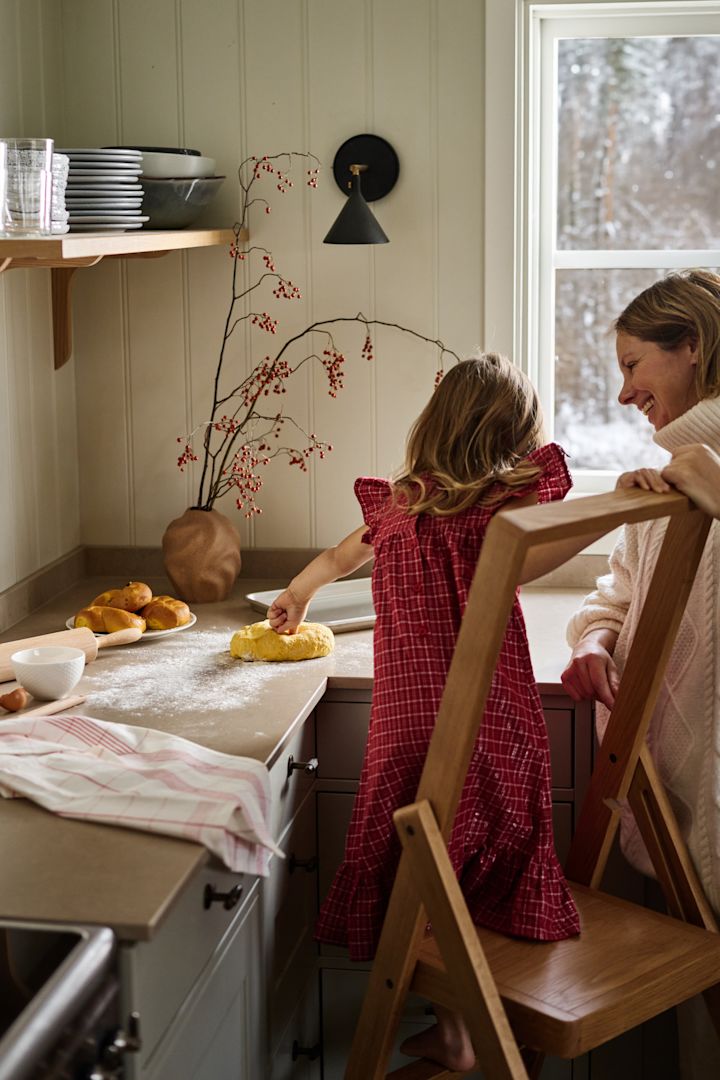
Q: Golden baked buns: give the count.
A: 3